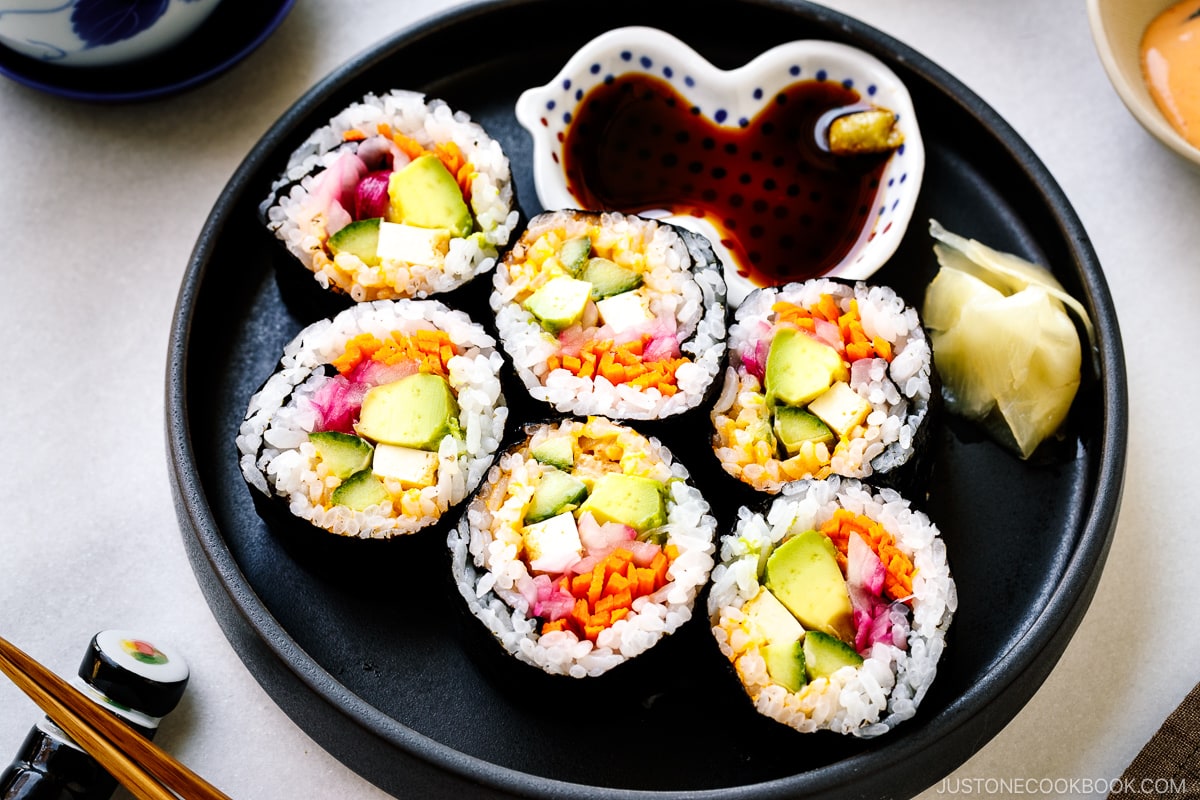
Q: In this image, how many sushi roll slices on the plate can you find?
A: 6